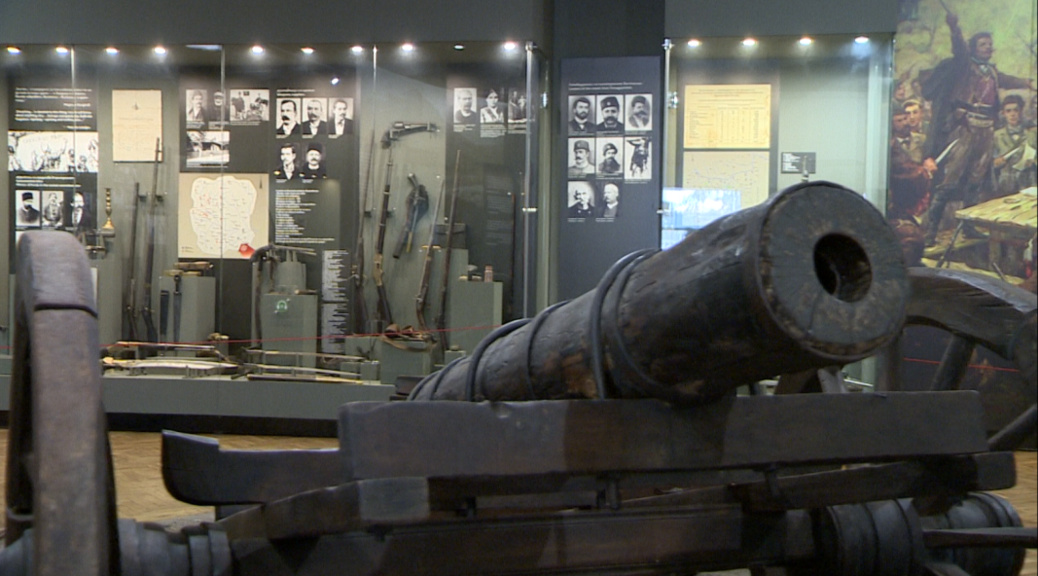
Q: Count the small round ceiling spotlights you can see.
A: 14